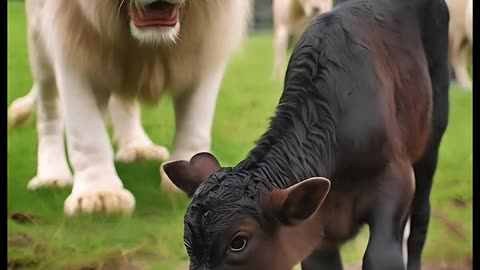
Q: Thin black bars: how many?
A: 2